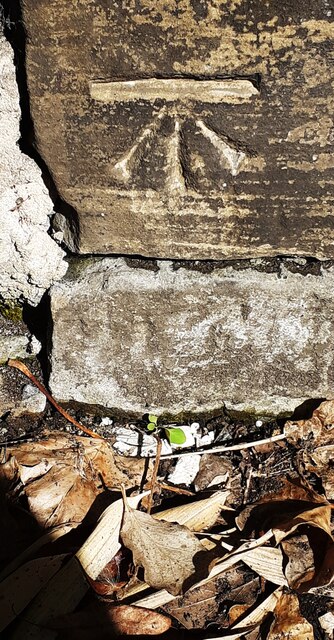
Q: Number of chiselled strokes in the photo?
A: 4